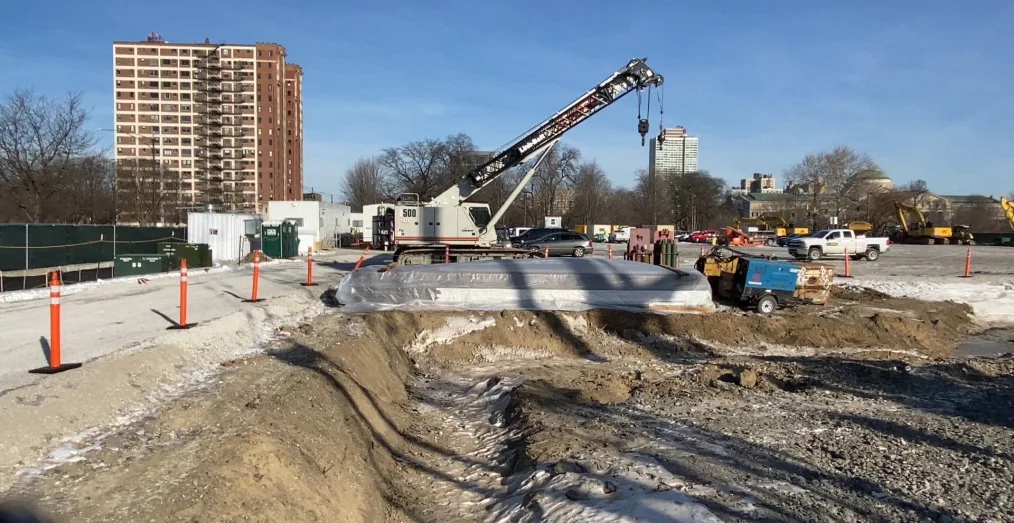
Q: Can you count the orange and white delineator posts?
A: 11